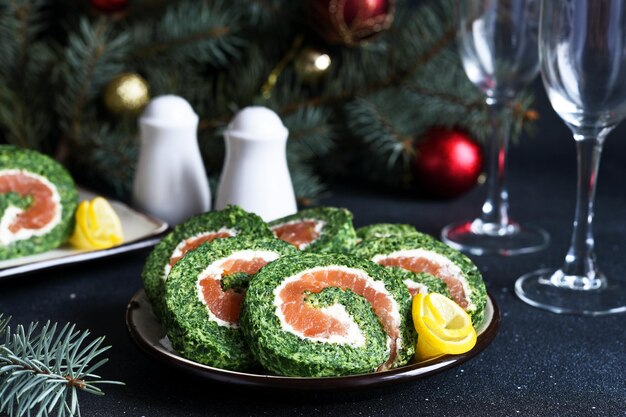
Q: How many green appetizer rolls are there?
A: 7